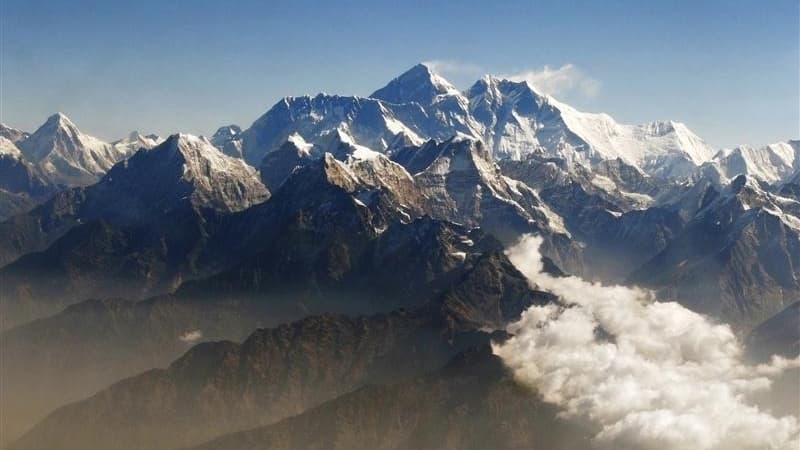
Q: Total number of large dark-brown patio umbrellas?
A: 0